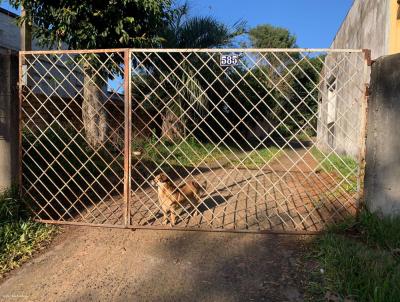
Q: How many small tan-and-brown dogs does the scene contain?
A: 1